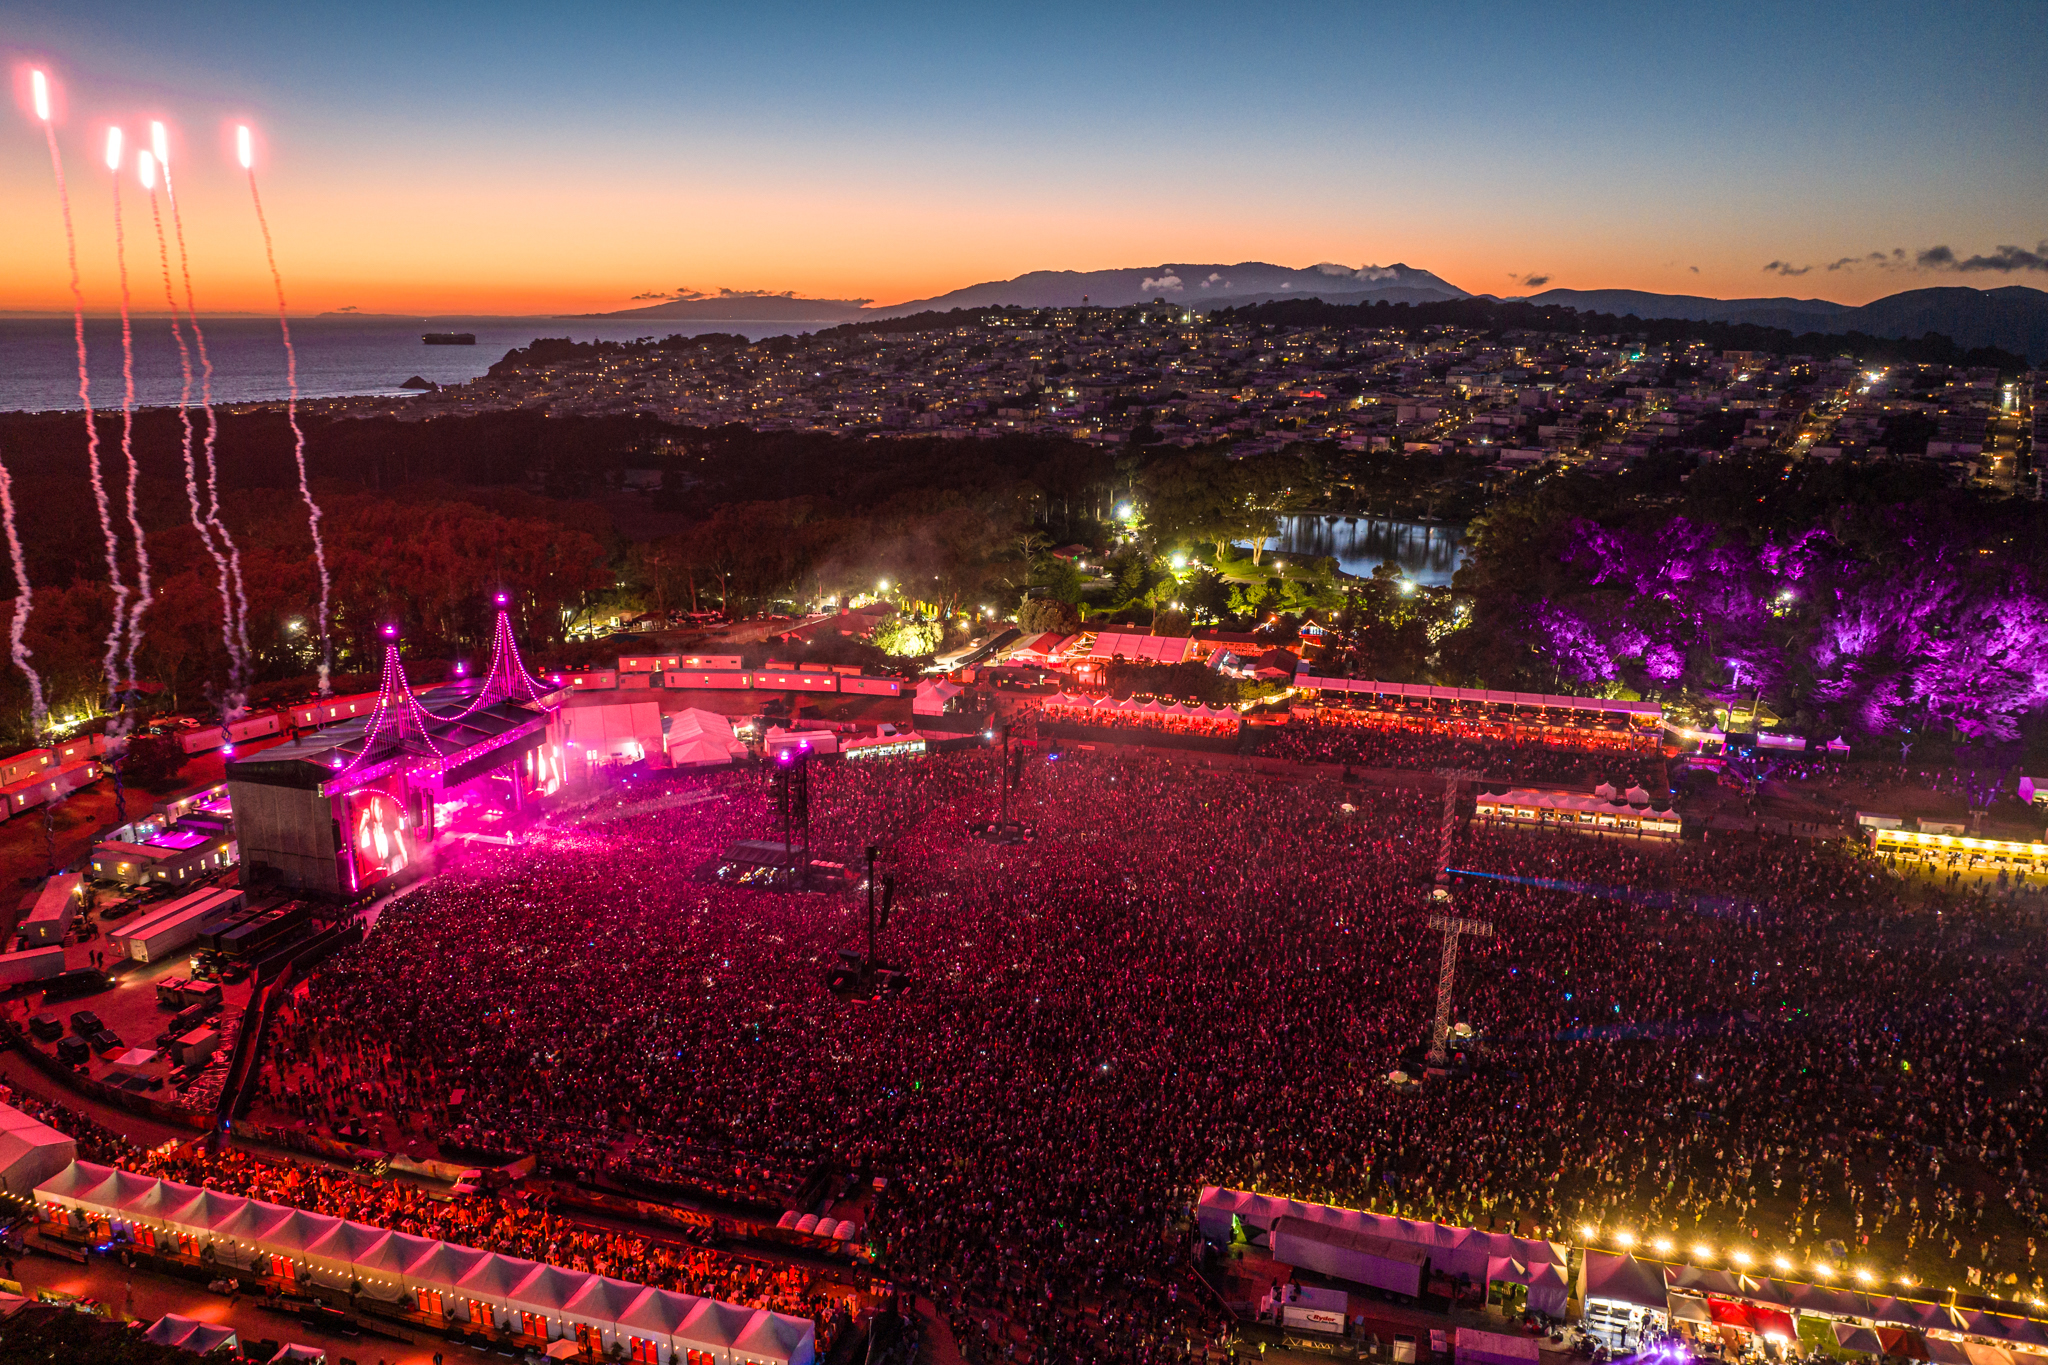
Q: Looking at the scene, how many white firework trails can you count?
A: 6